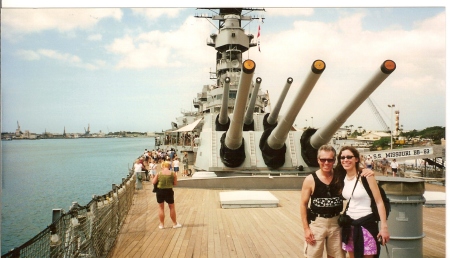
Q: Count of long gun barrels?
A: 6